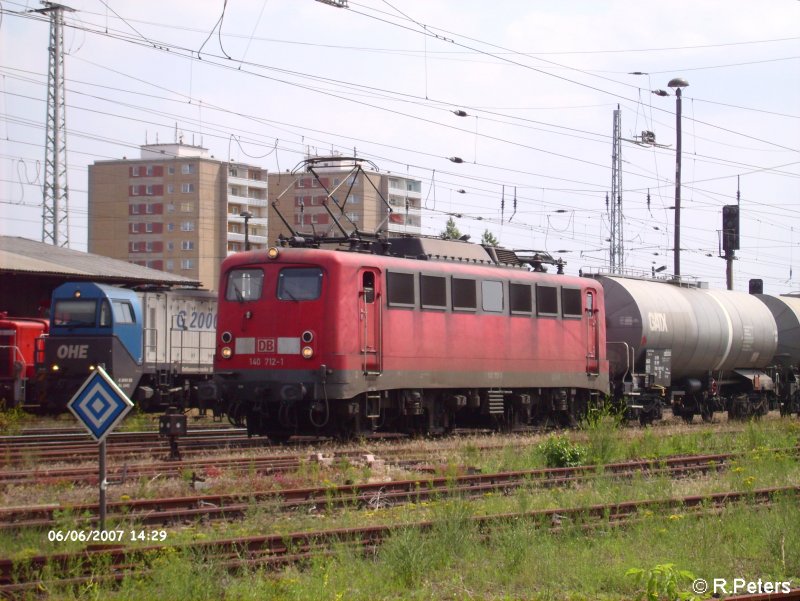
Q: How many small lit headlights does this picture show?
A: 6